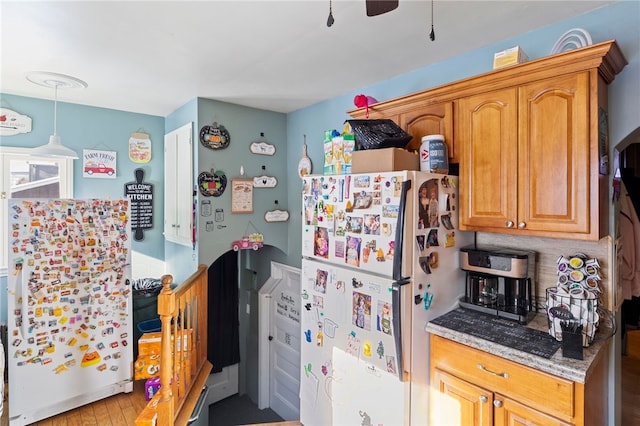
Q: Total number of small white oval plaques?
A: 3